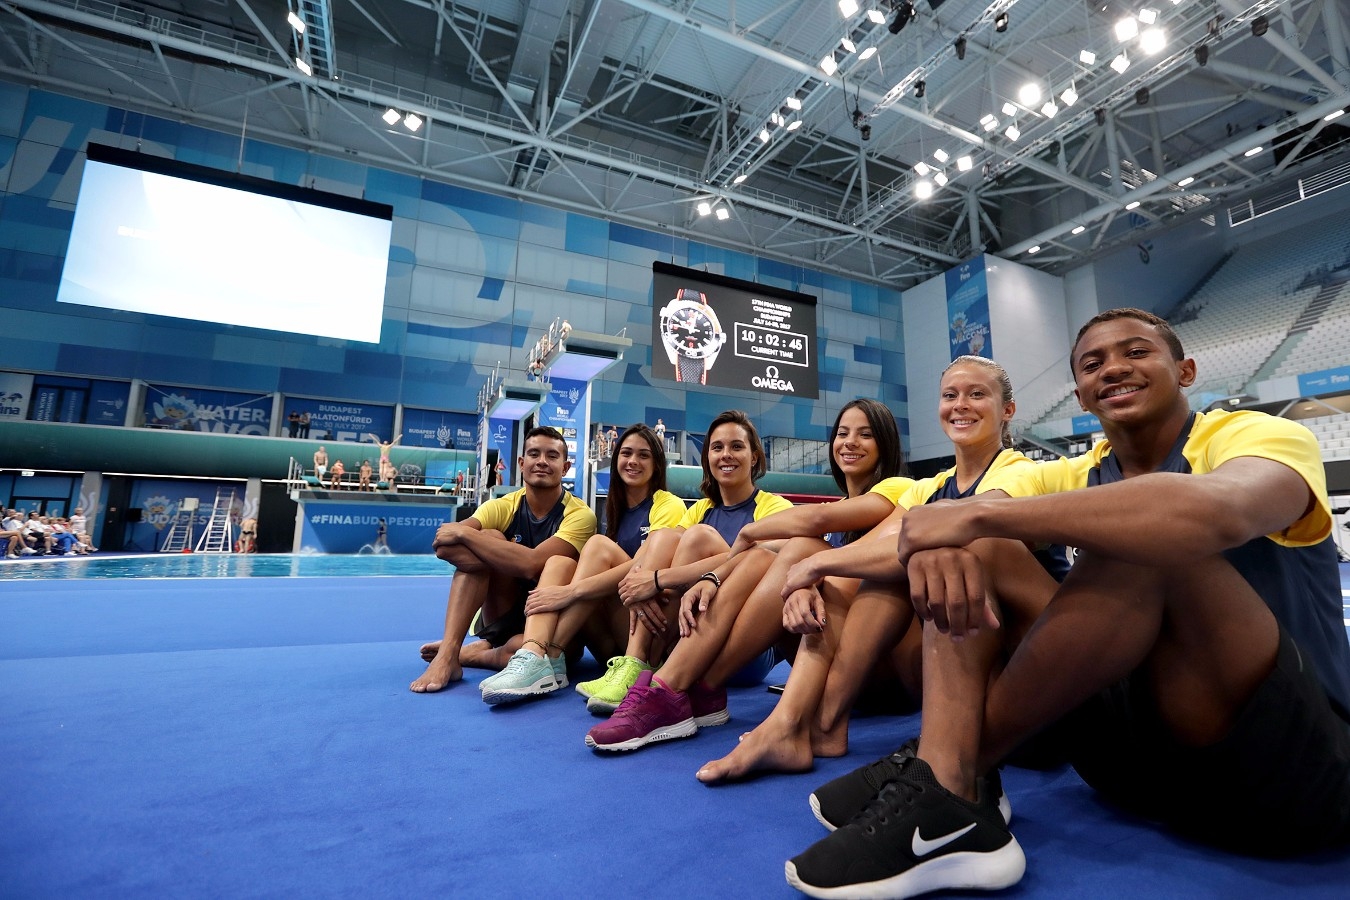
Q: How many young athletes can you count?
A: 6